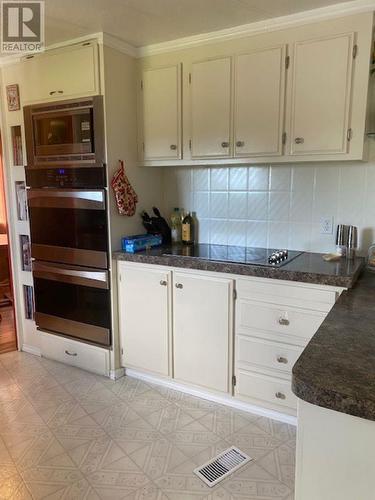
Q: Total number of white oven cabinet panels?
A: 2